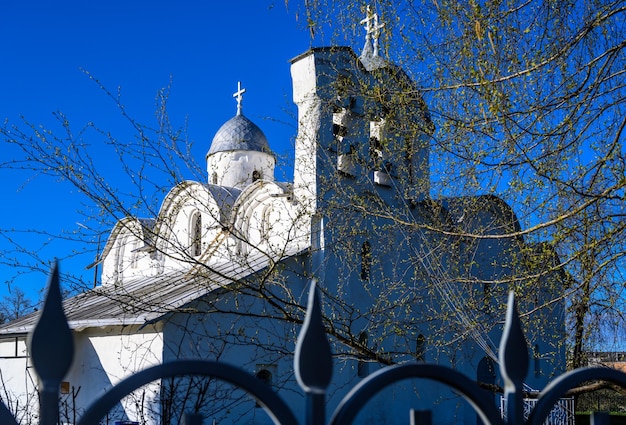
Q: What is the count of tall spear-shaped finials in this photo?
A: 3